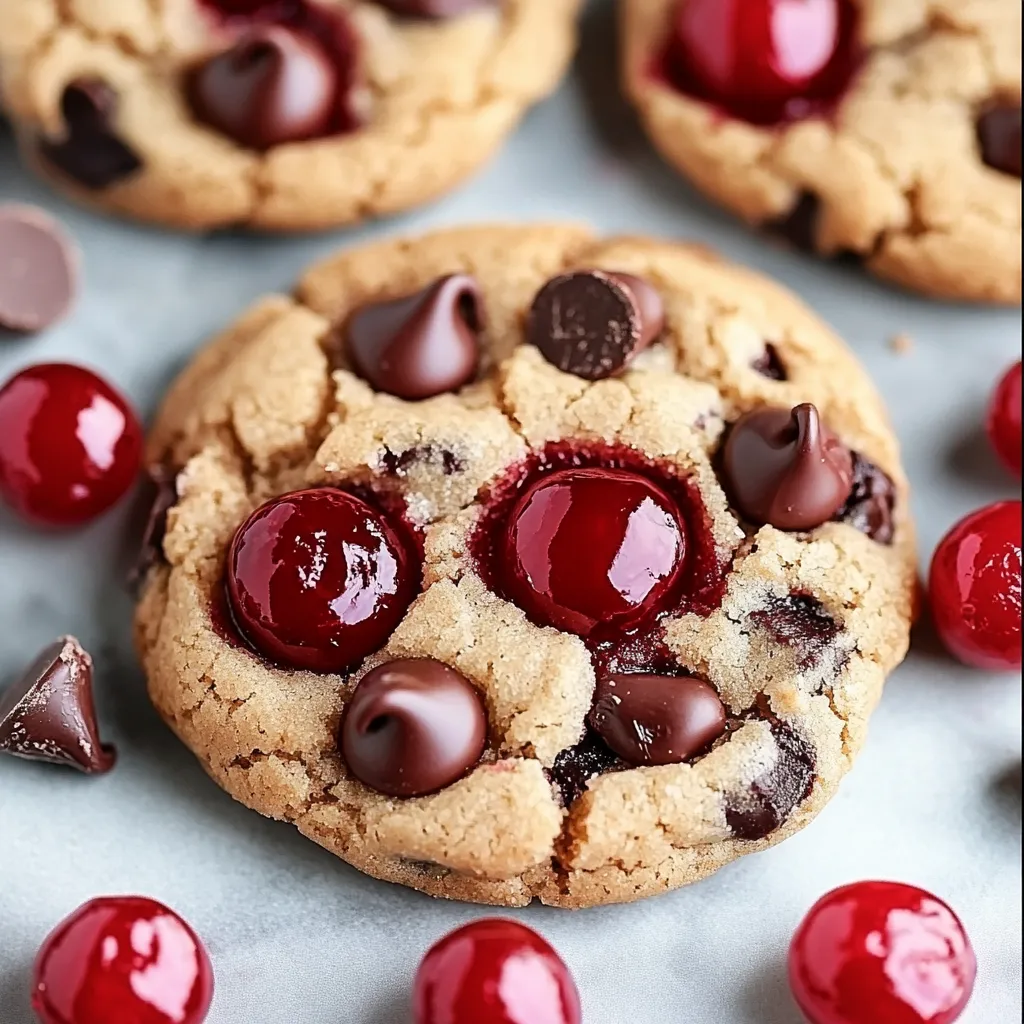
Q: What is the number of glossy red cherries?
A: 9